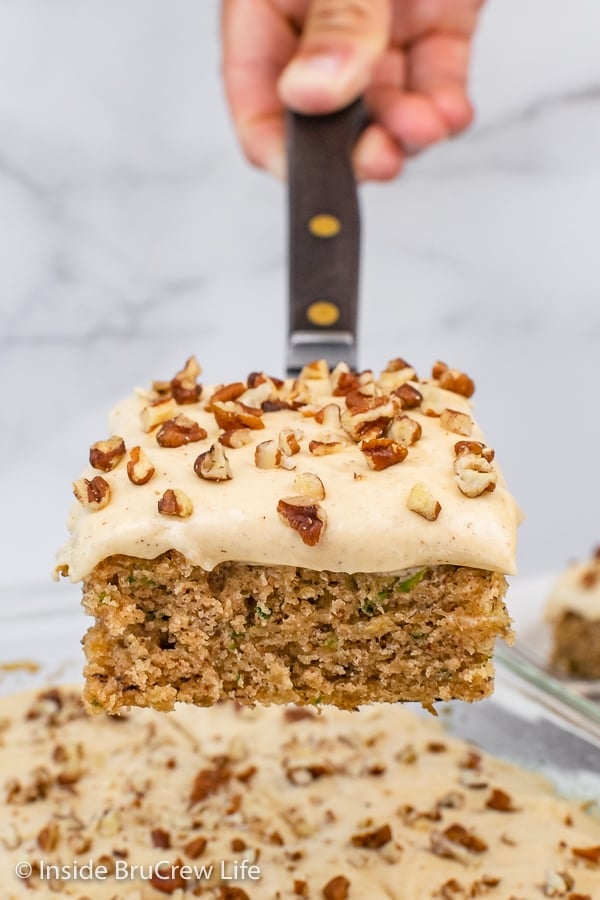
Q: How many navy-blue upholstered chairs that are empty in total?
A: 0